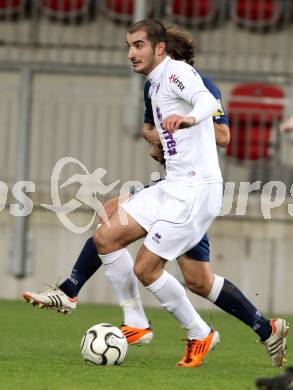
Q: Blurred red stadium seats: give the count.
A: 6